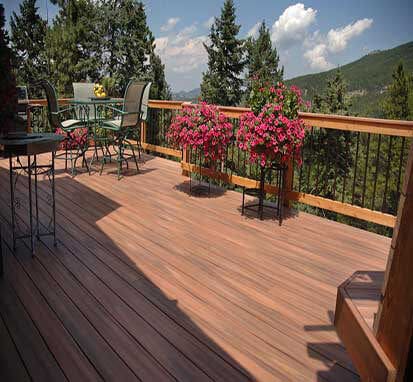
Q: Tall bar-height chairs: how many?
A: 4